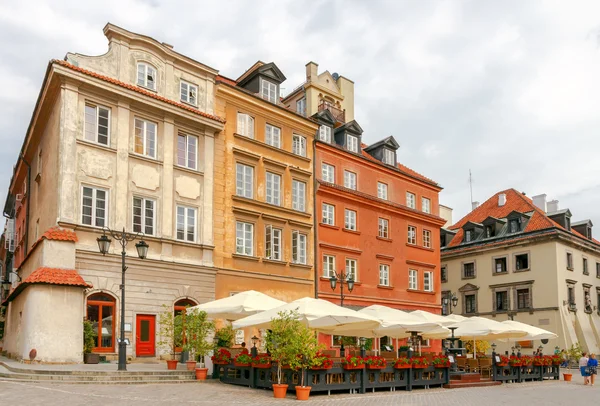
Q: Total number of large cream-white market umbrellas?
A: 7